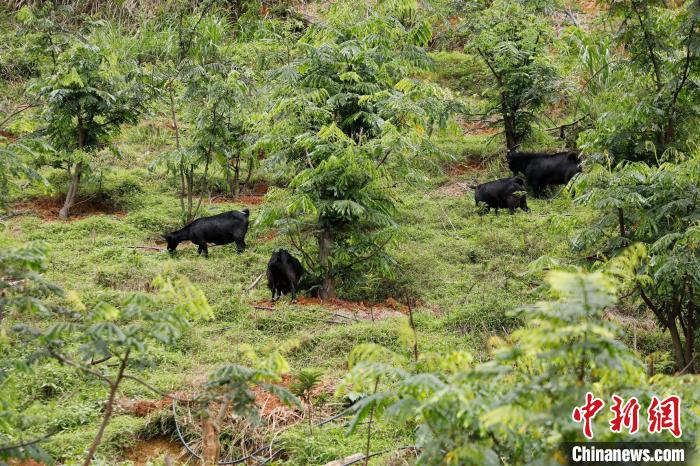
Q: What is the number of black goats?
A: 4